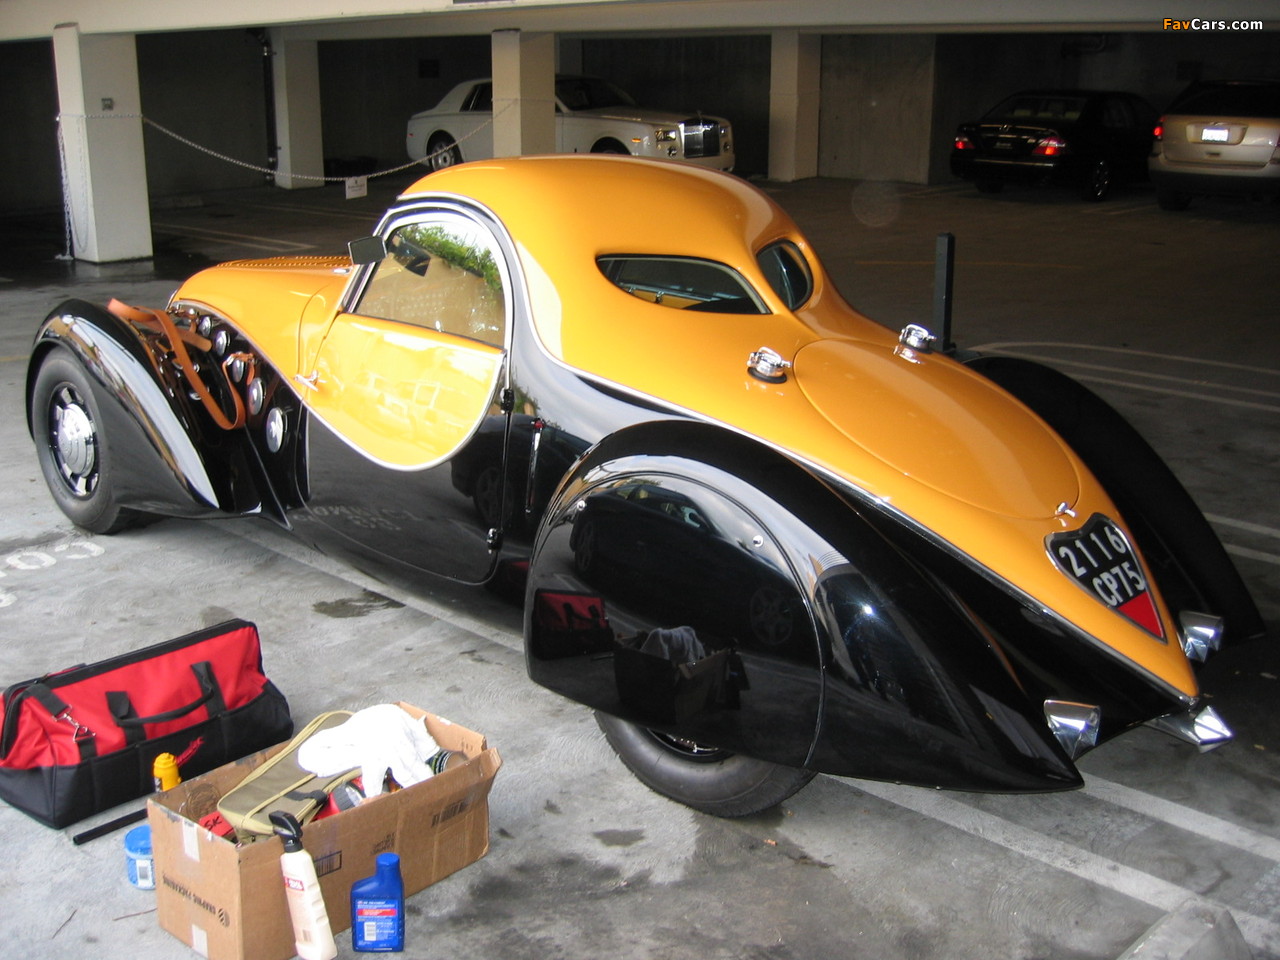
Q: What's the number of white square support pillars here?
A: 4